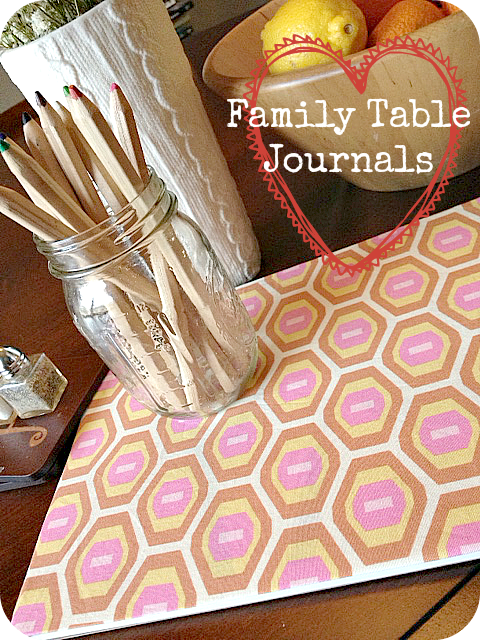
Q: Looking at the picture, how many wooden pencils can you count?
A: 9